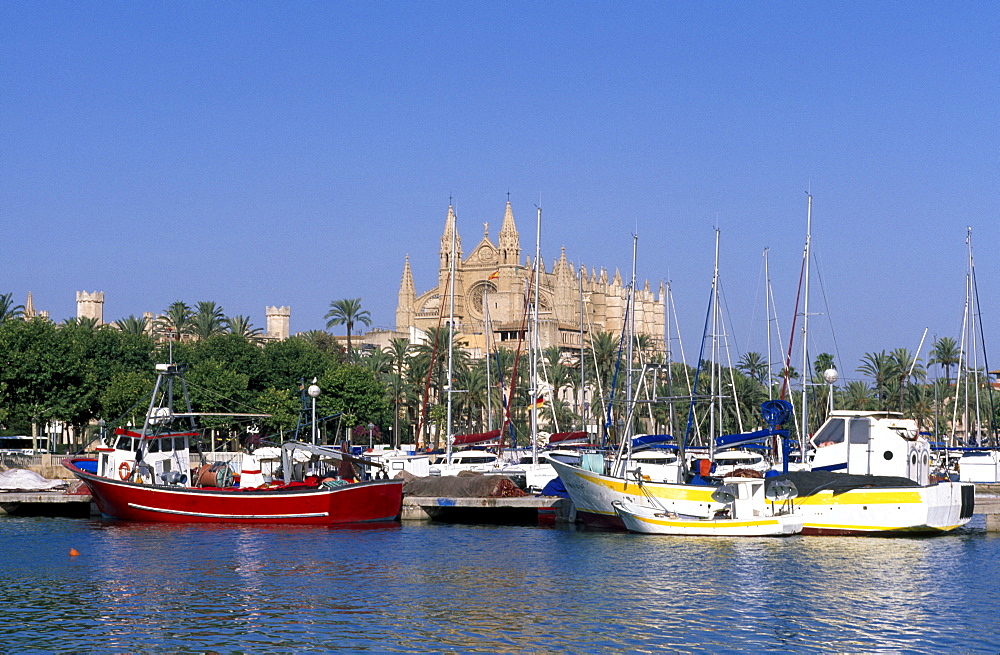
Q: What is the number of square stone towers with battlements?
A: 2